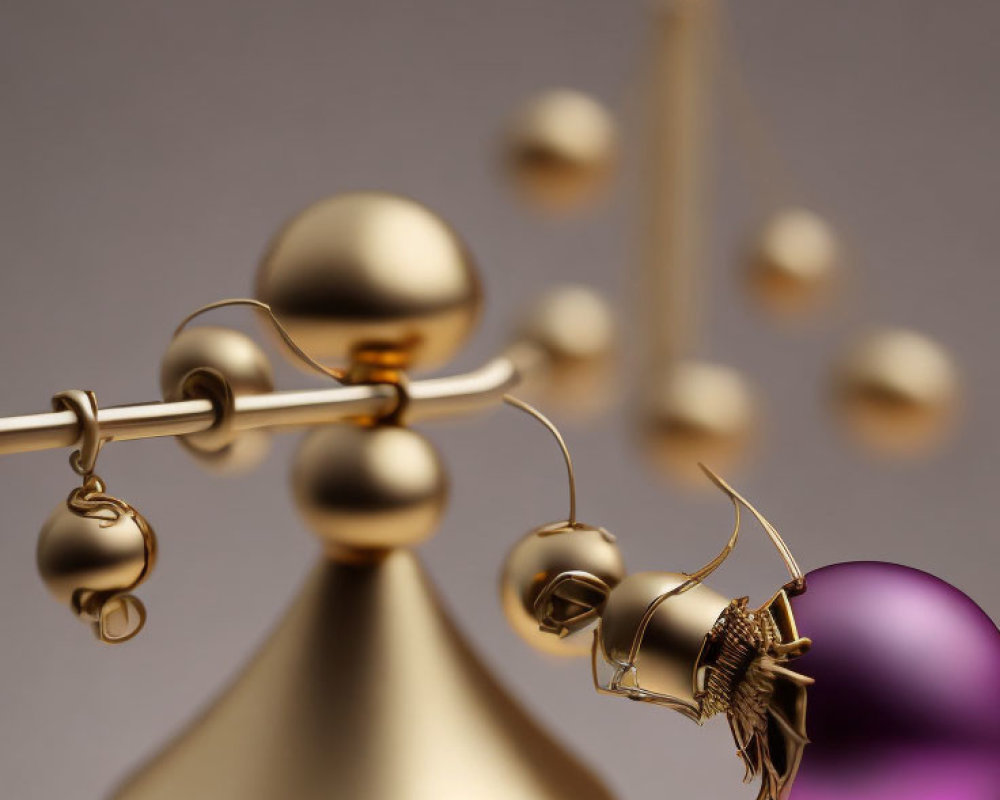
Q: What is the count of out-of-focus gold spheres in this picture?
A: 5